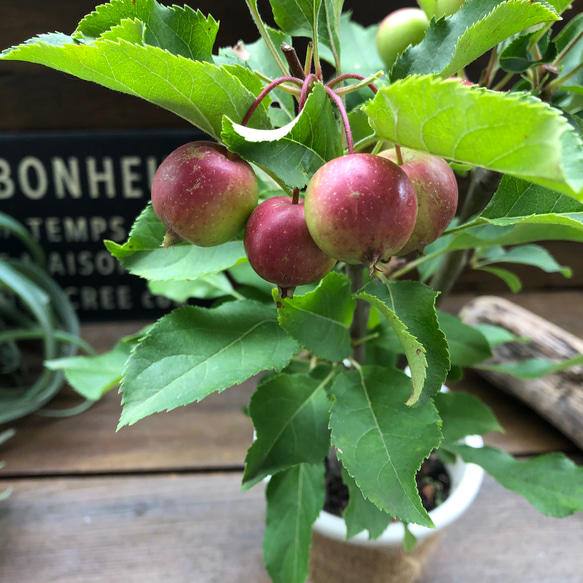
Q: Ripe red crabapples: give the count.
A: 4